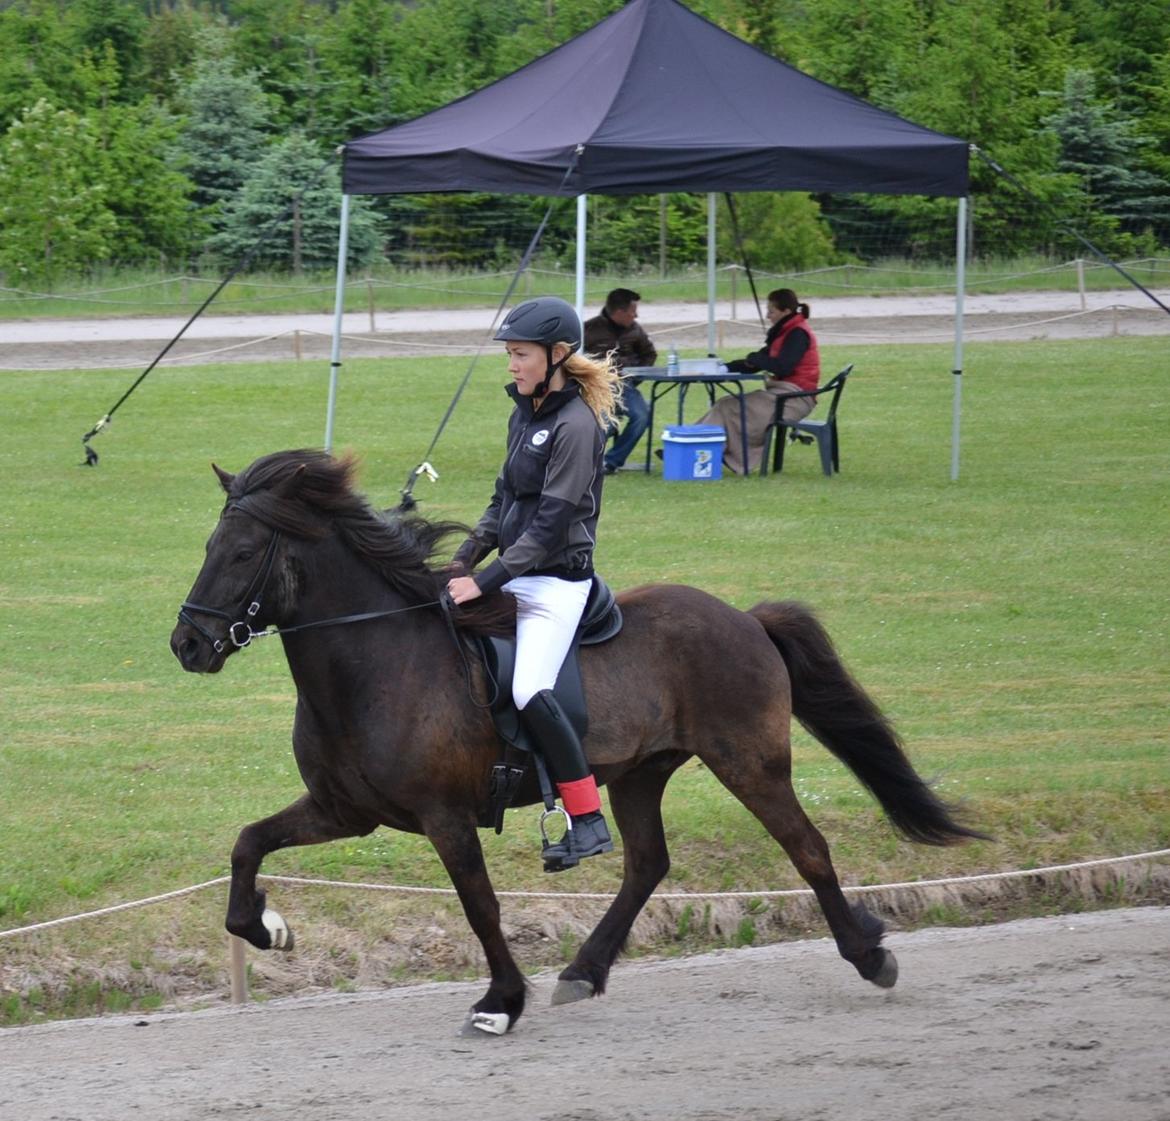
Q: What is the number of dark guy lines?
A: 4